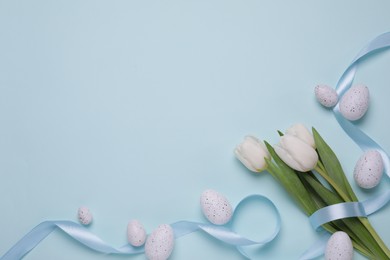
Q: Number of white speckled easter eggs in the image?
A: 8